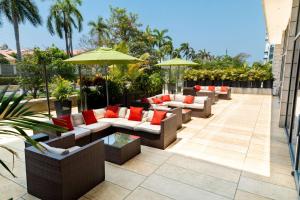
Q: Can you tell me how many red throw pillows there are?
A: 11